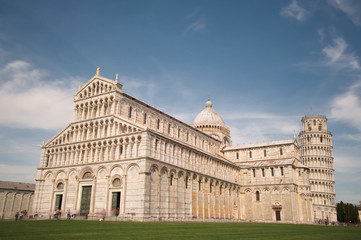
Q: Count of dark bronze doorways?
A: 3